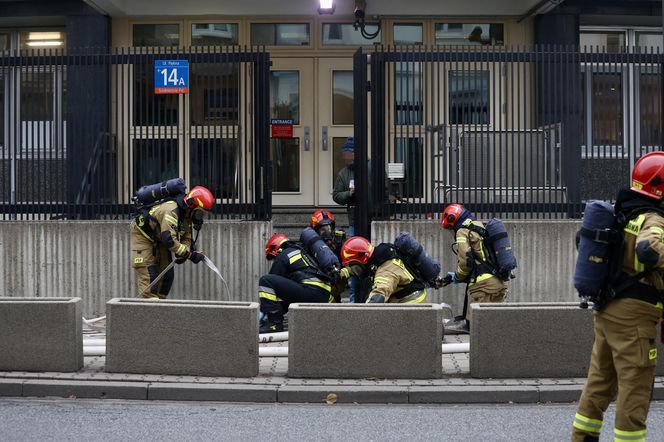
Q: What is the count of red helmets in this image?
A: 6